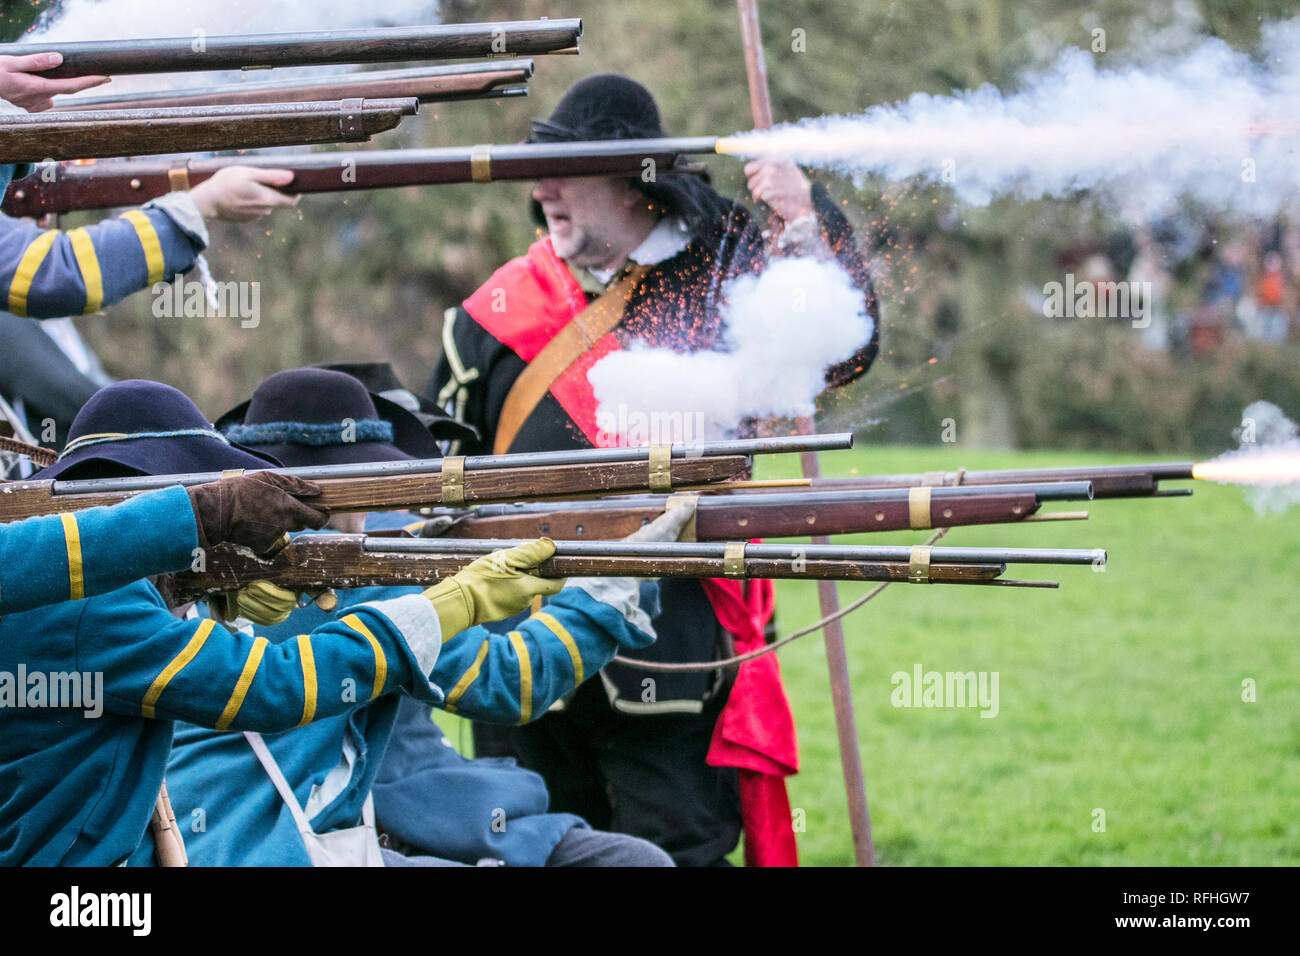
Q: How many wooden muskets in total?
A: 8